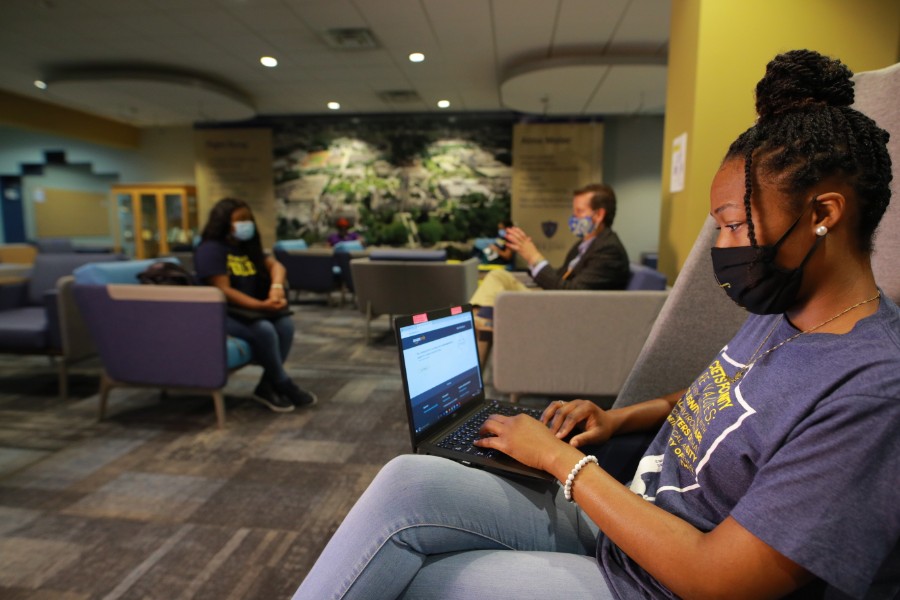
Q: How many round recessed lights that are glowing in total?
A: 5